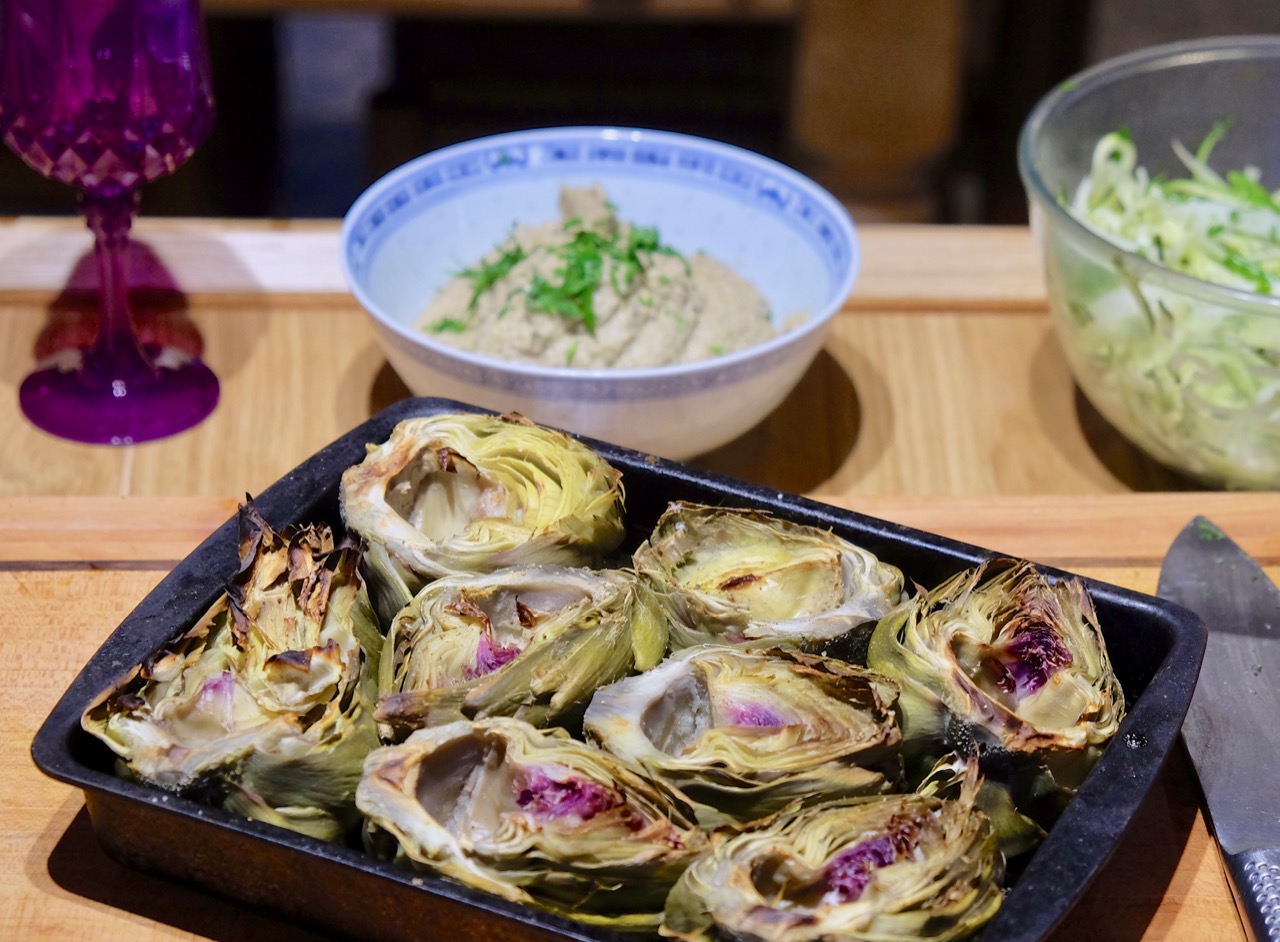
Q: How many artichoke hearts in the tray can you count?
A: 8